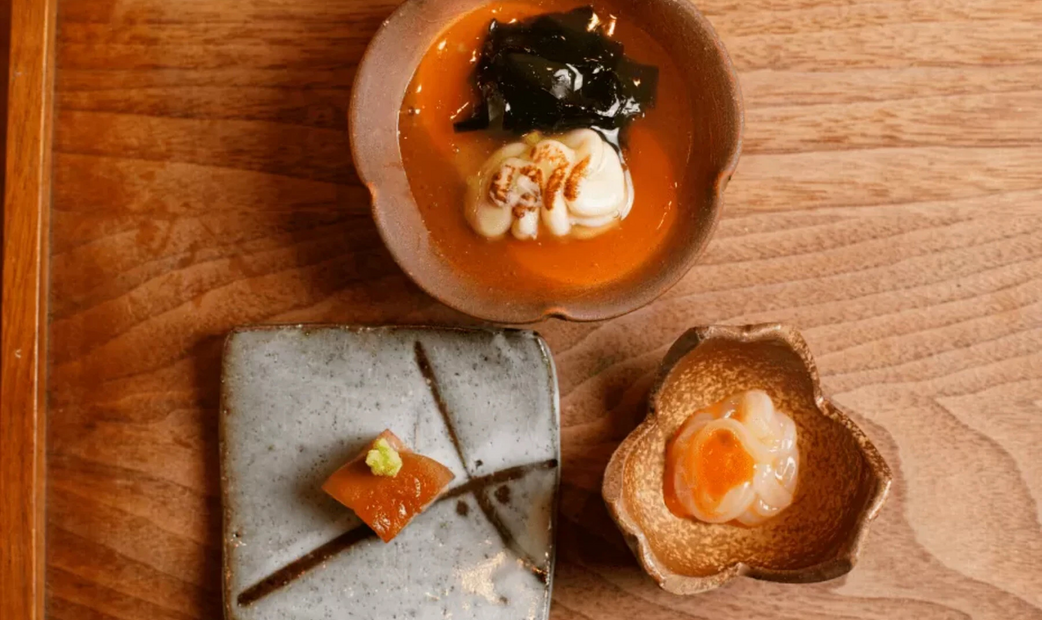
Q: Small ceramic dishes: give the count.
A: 3